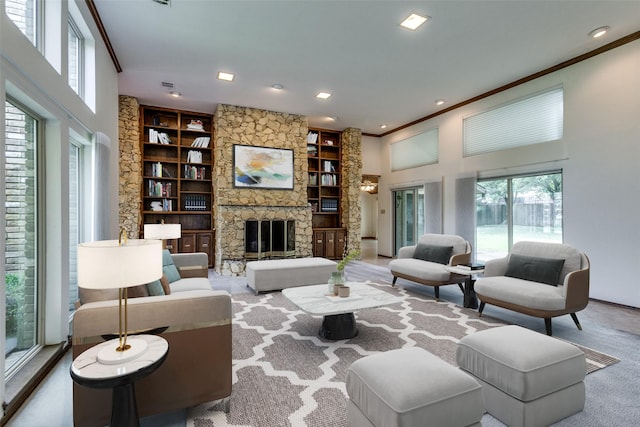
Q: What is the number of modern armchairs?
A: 2